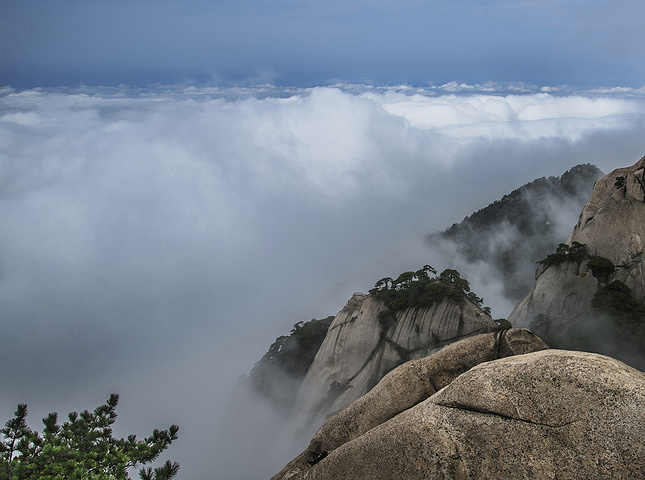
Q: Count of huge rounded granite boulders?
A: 2